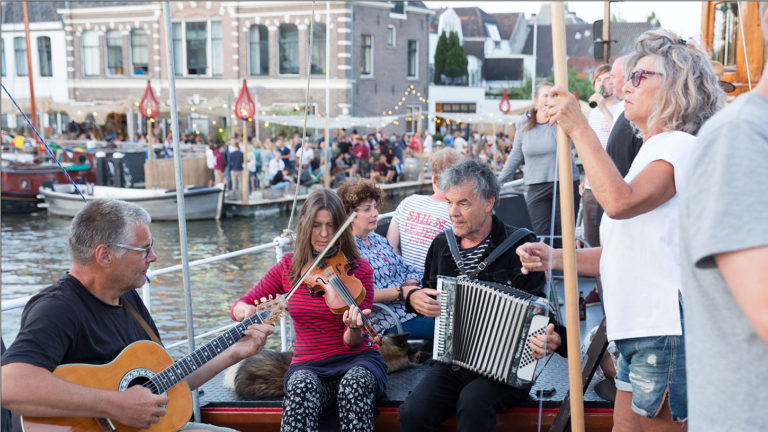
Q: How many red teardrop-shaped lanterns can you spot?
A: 3